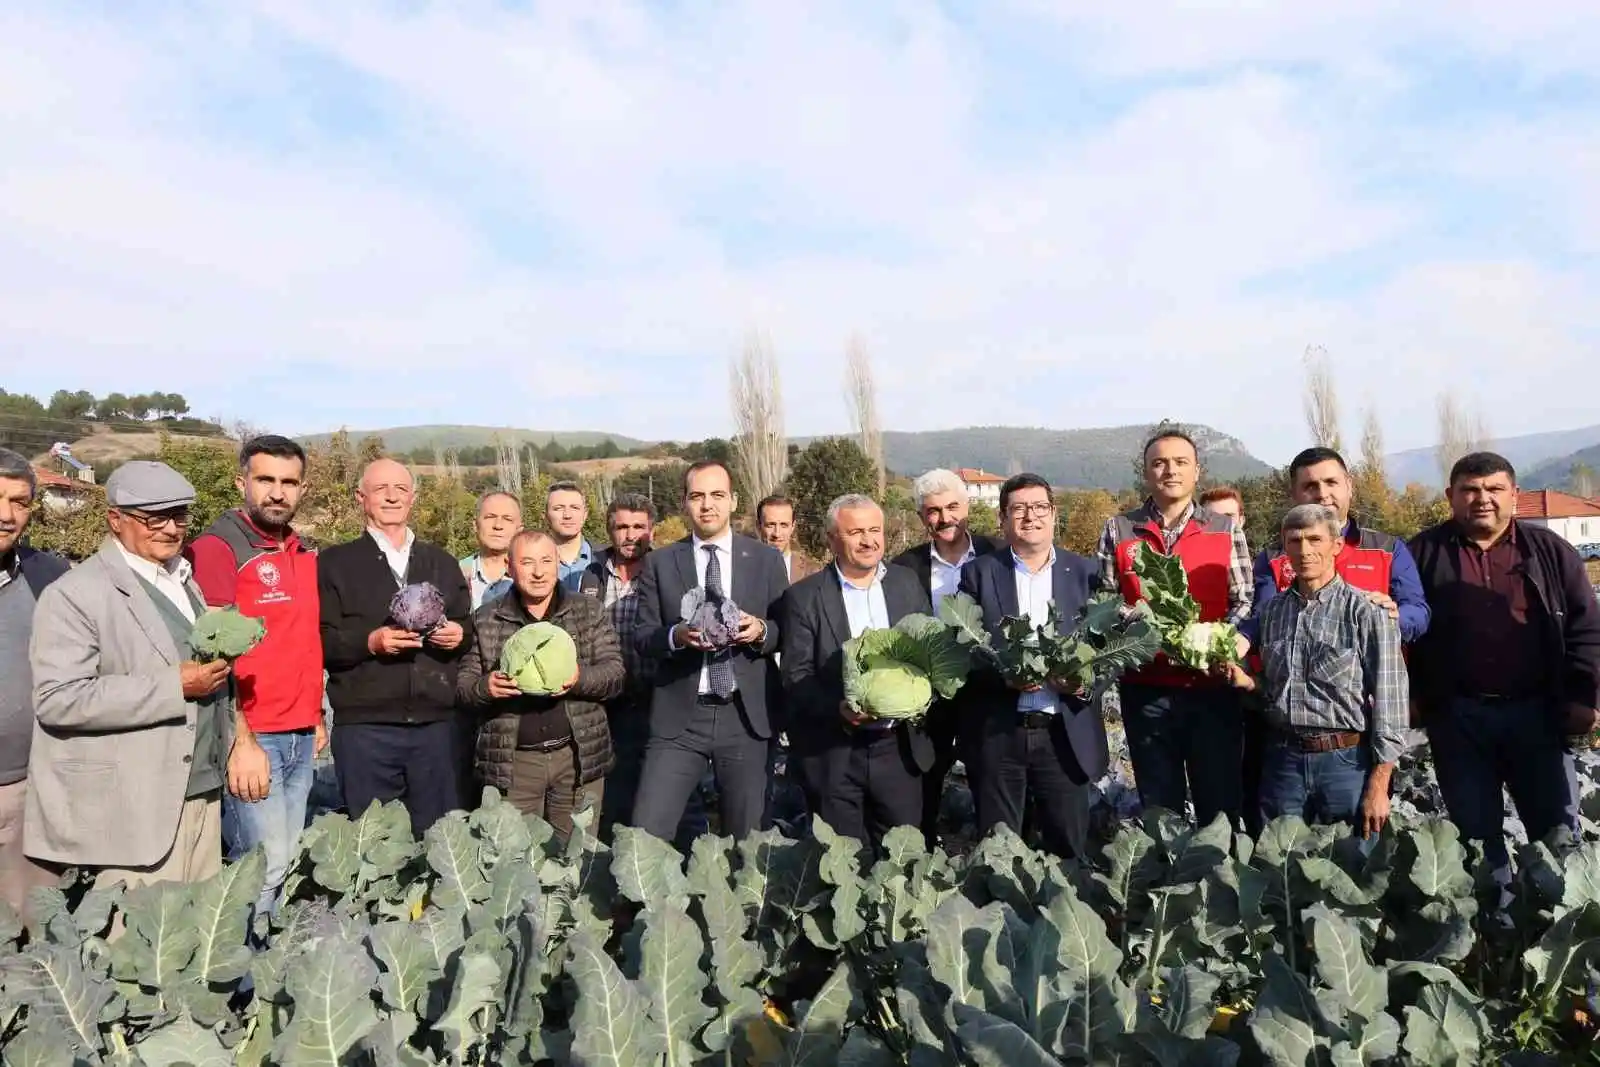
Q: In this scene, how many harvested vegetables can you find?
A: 7